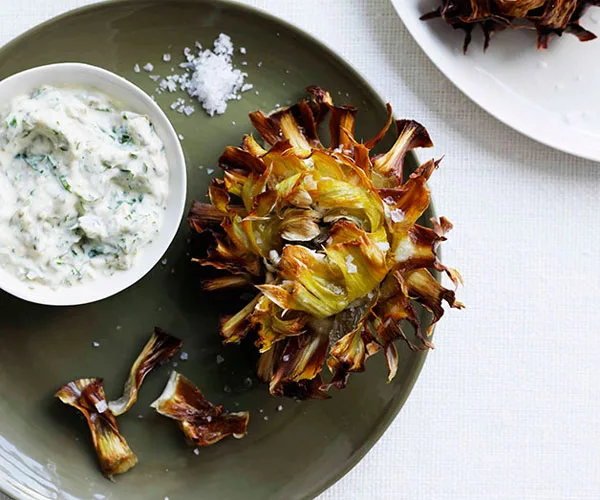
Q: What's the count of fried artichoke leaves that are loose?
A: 3